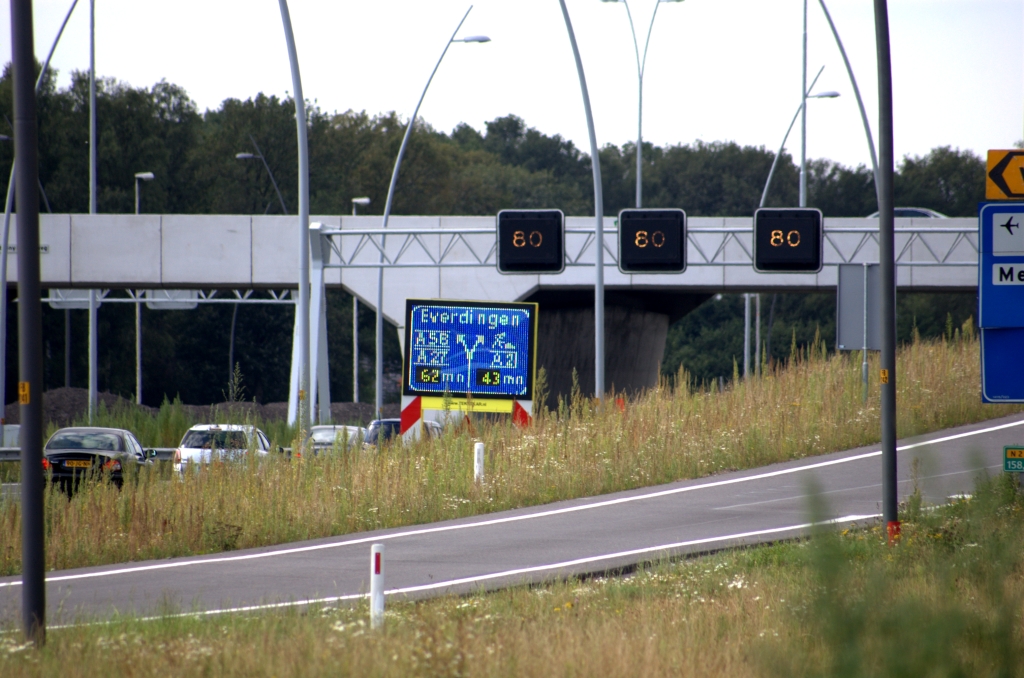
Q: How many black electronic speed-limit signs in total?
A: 3